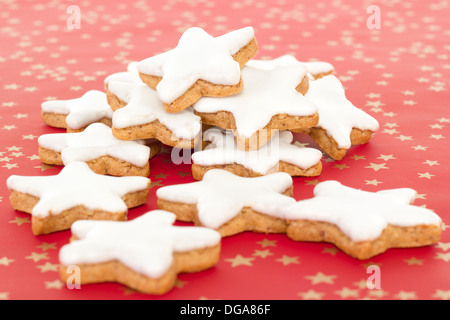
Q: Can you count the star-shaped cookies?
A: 13